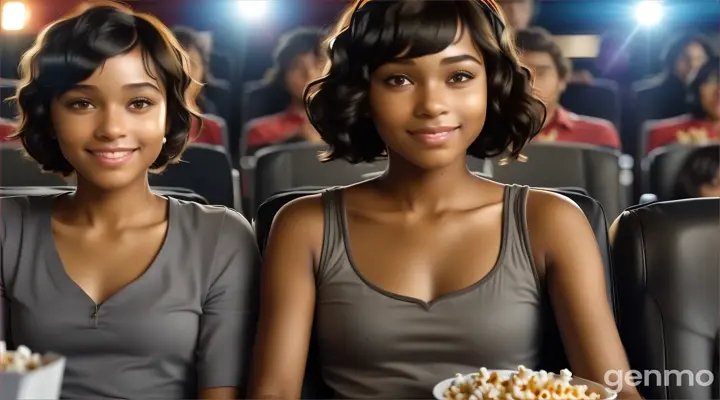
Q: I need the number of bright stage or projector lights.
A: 3